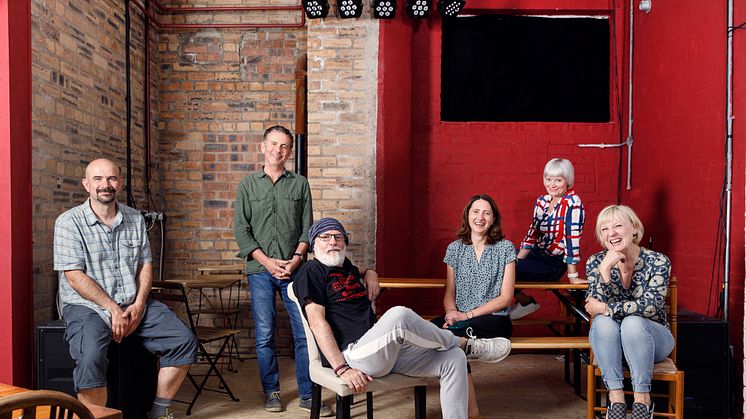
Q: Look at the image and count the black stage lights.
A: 5